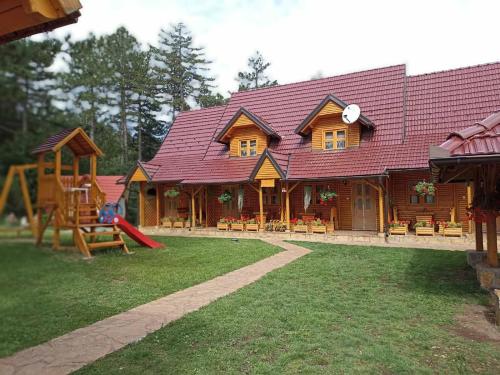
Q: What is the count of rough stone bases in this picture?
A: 2